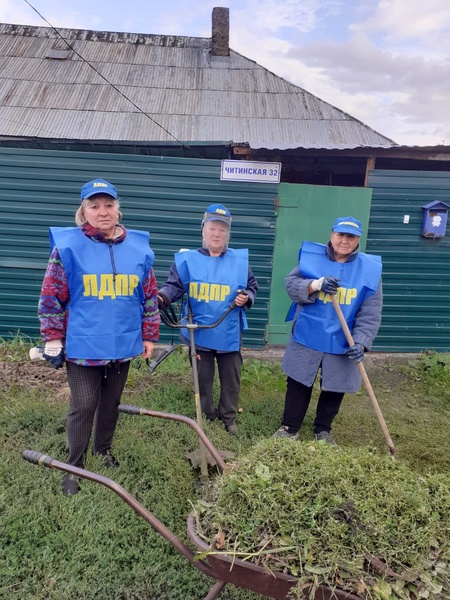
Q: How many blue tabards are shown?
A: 3